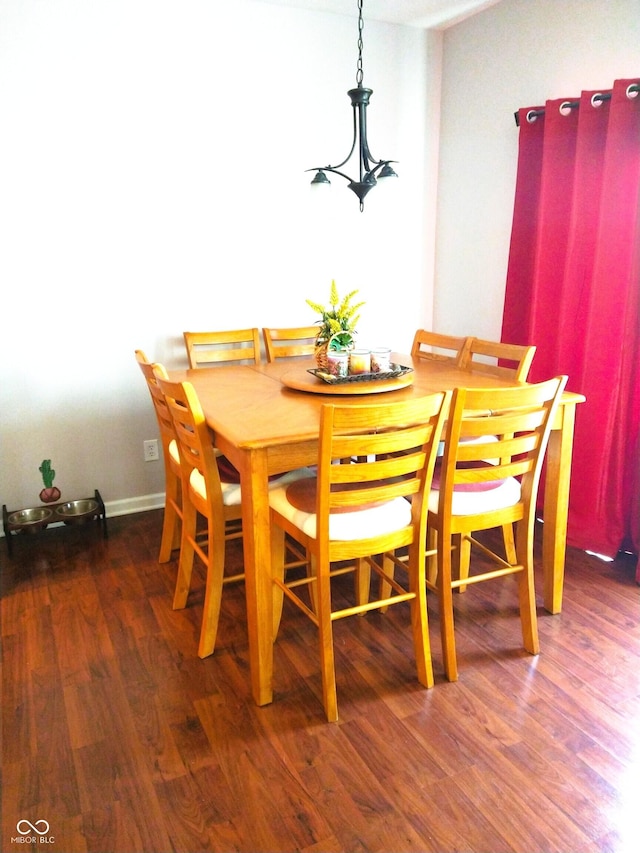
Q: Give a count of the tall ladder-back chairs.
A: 8